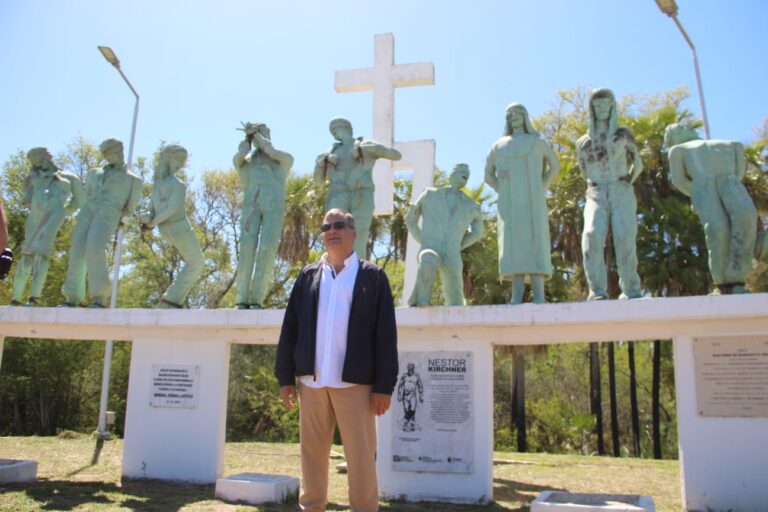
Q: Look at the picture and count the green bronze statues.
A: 9